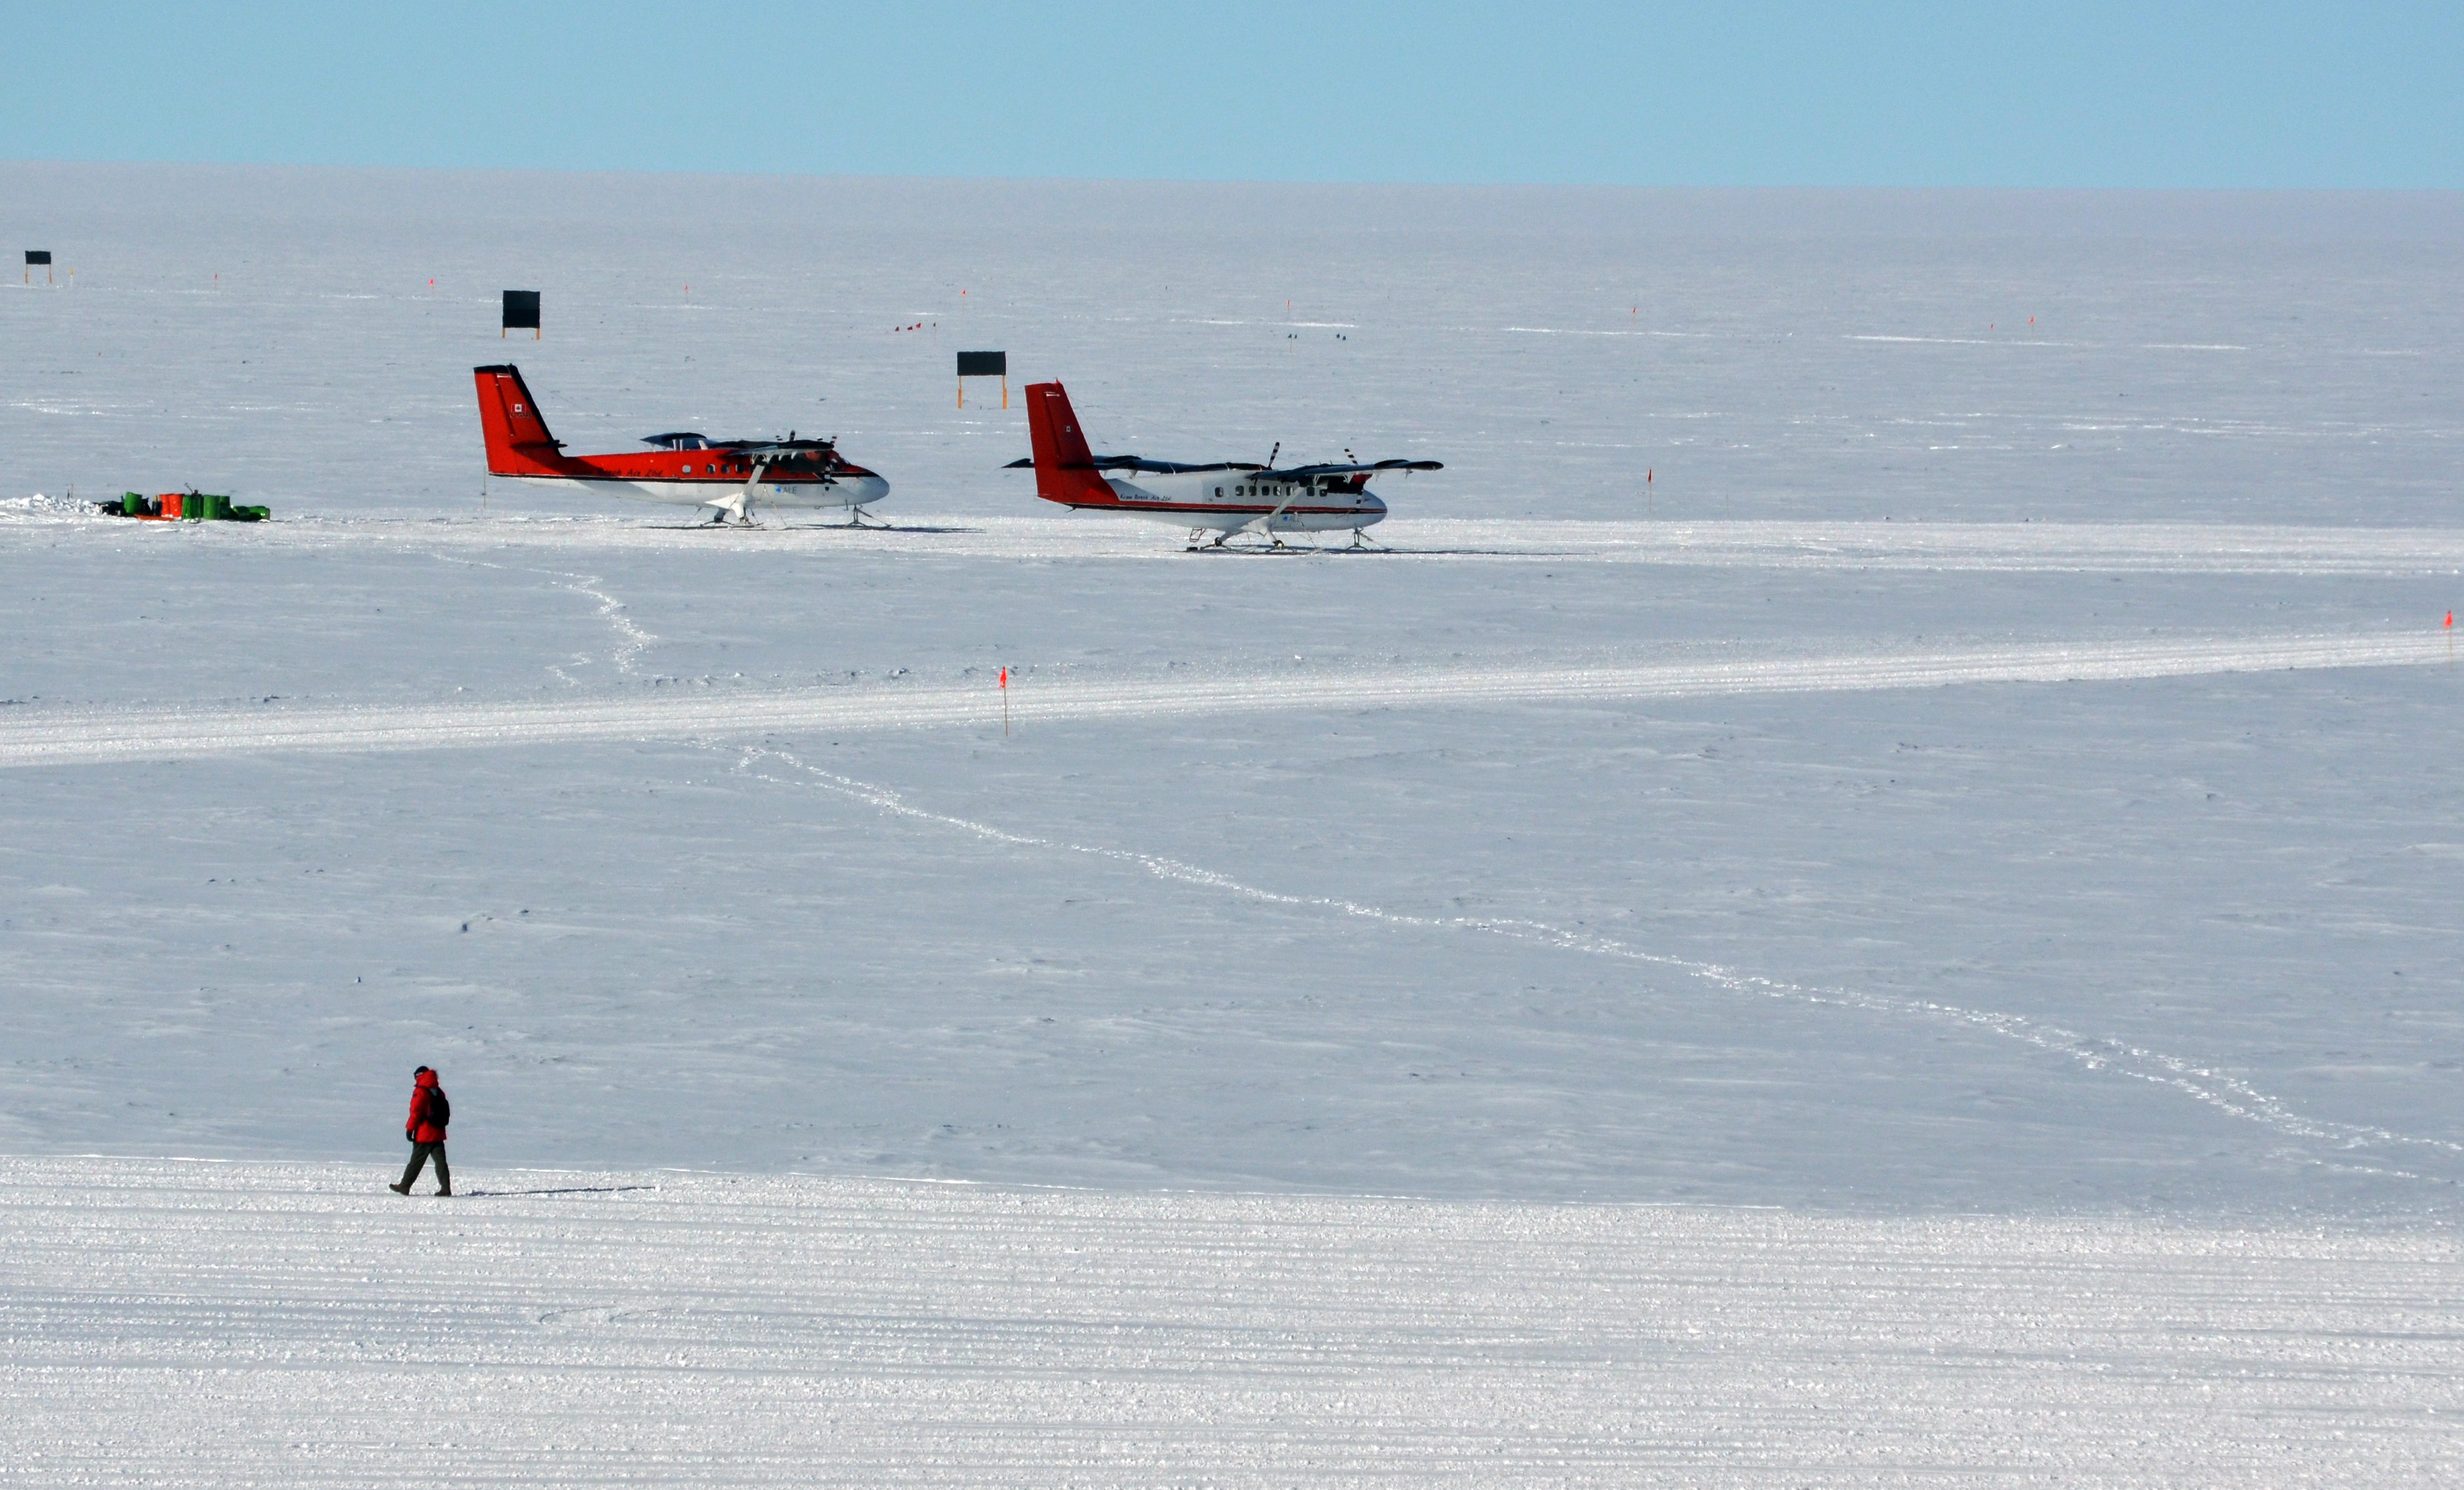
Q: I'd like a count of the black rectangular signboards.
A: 3